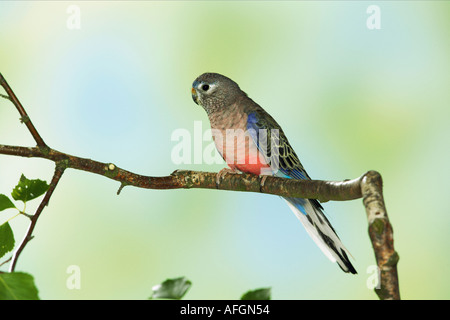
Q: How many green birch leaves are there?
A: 6